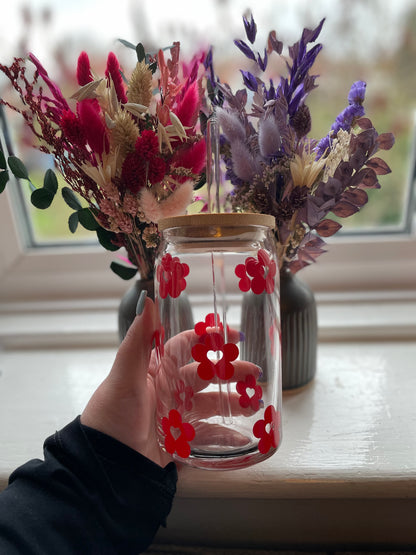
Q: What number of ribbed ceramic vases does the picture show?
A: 2